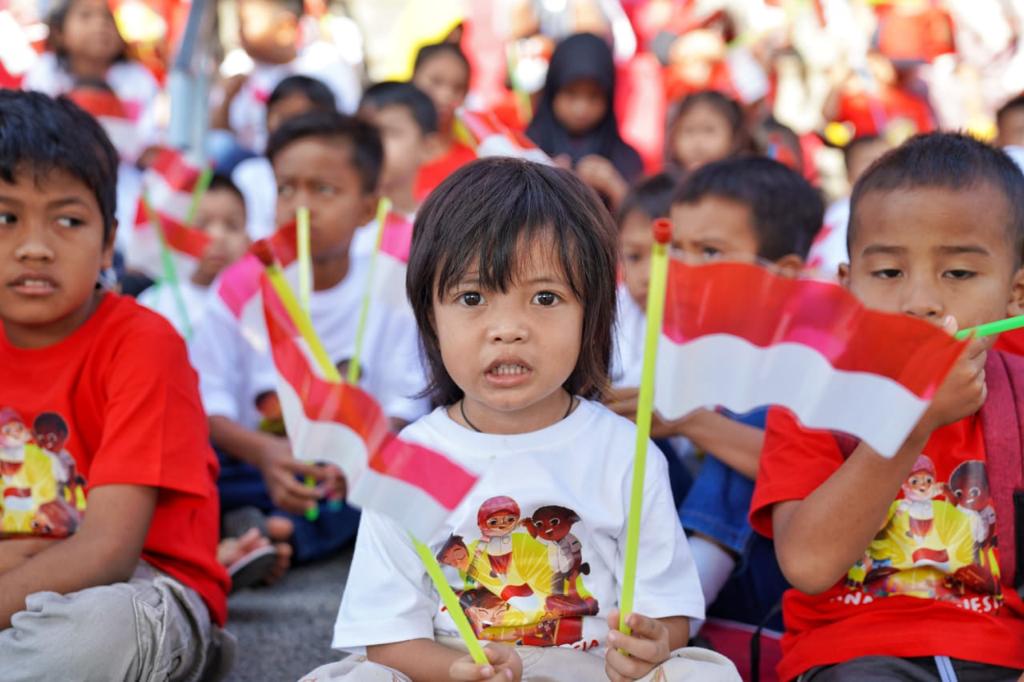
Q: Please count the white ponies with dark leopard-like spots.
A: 0